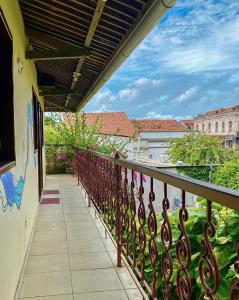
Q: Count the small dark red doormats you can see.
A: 2